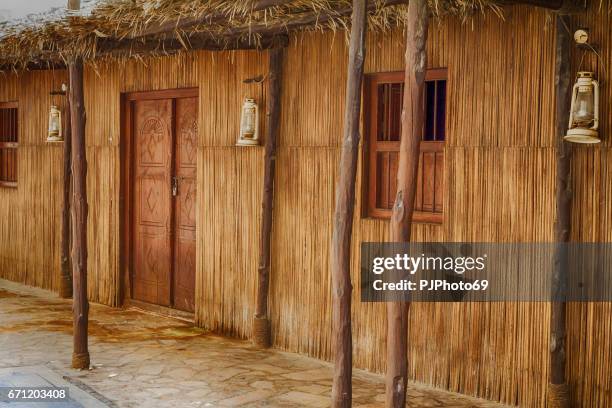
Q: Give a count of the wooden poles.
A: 6